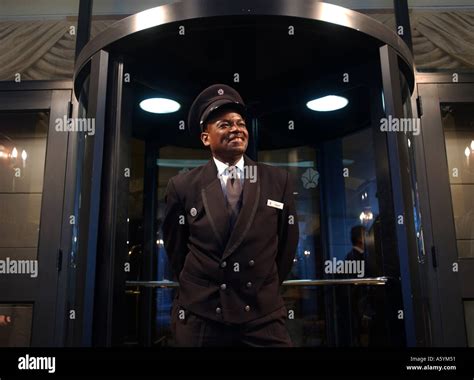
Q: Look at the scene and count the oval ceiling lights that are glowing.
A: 2